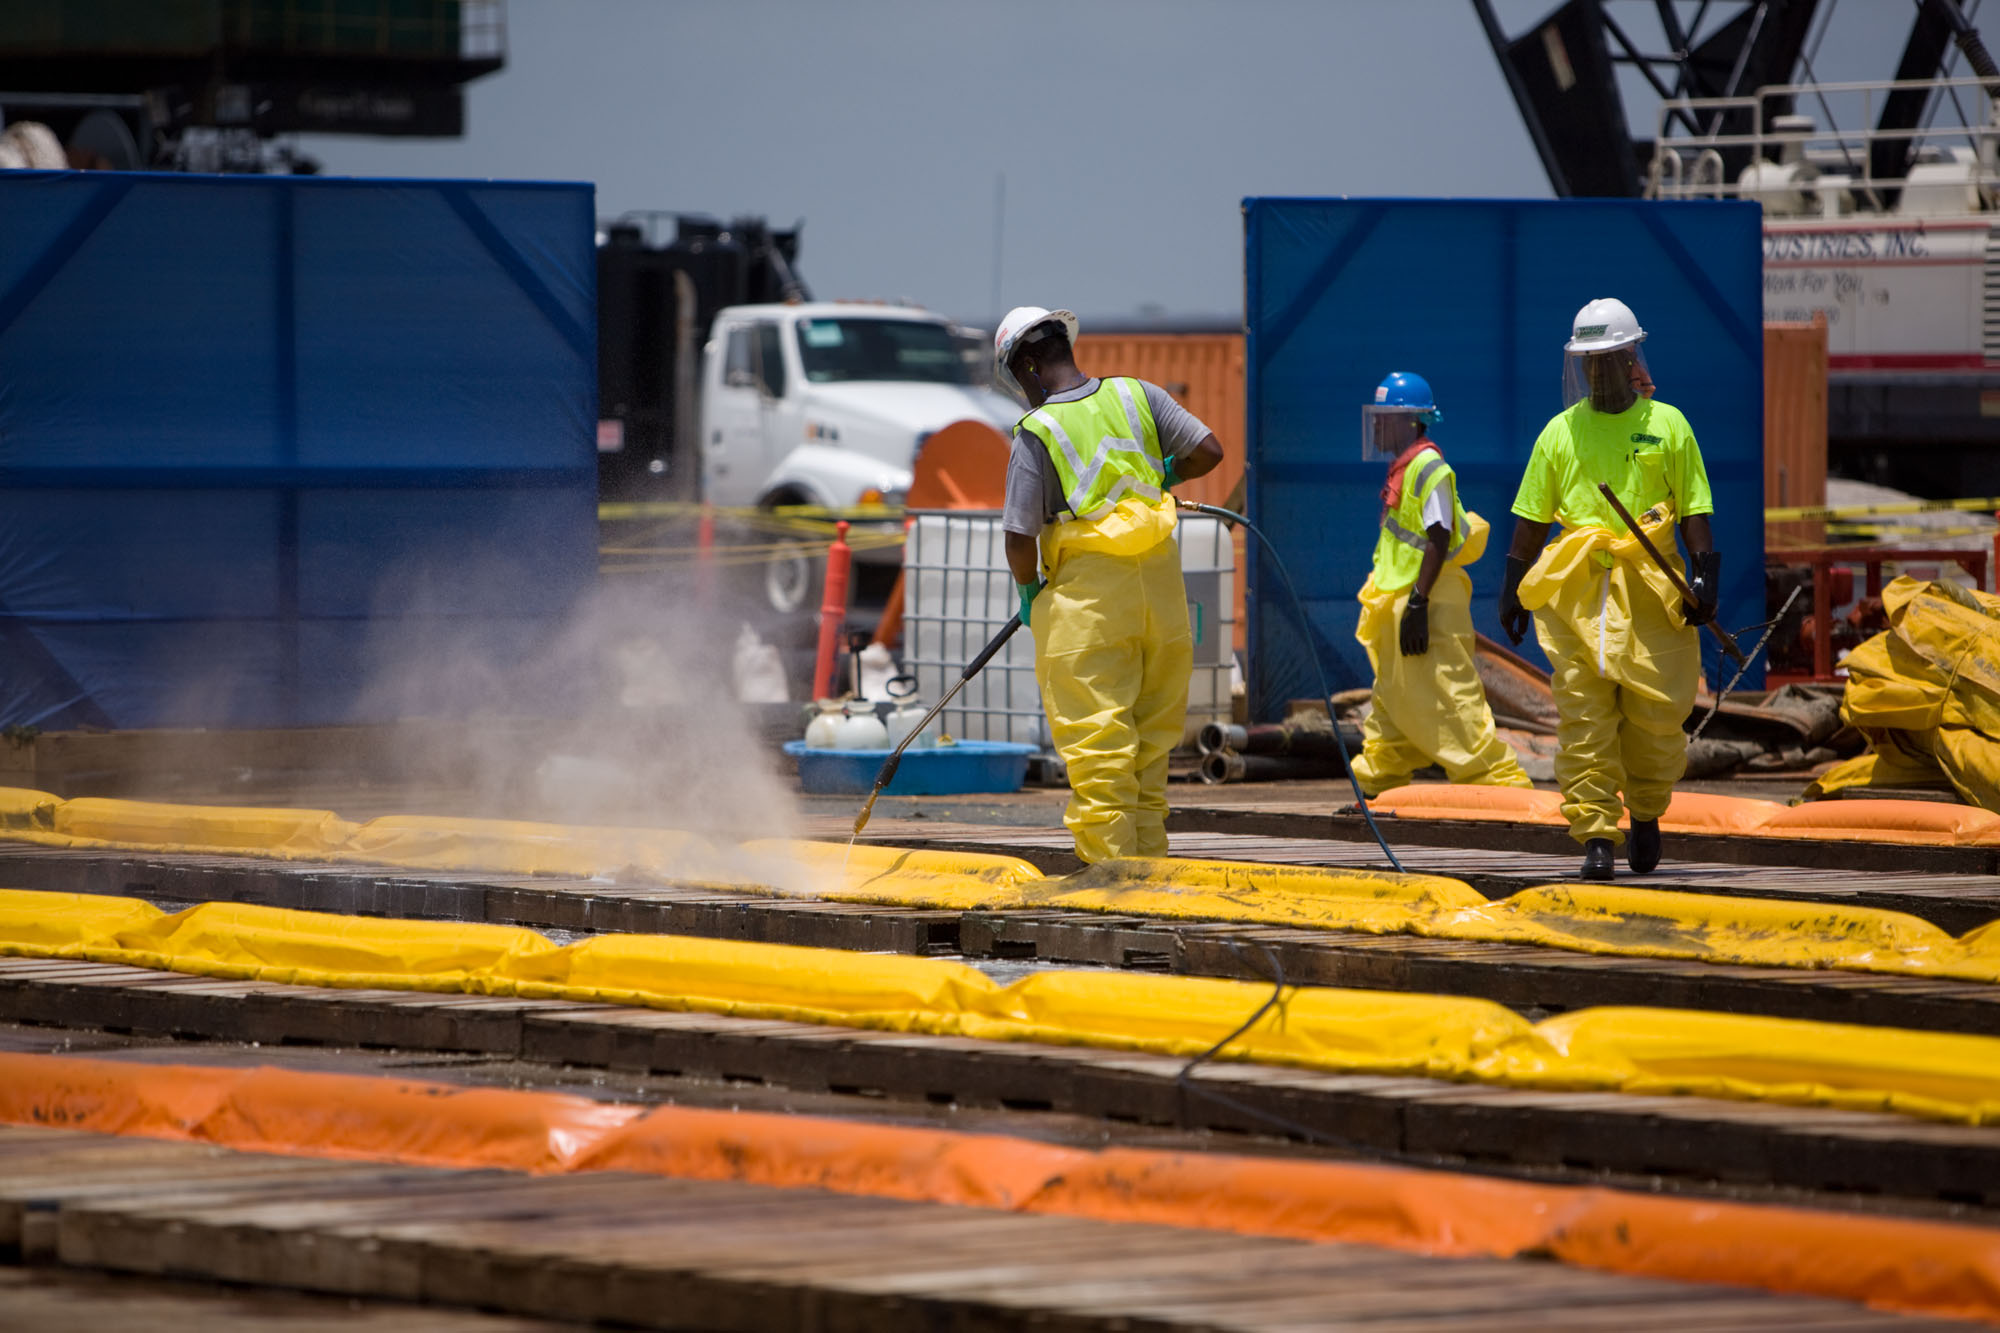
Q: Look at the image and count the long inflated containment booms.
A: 4